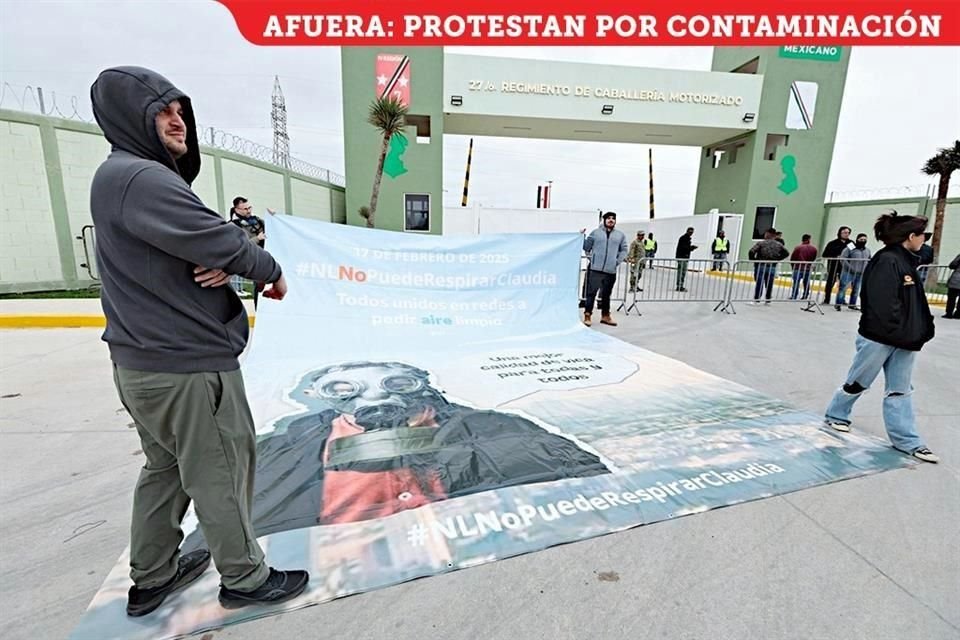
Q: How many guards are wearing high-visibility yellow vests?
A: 2